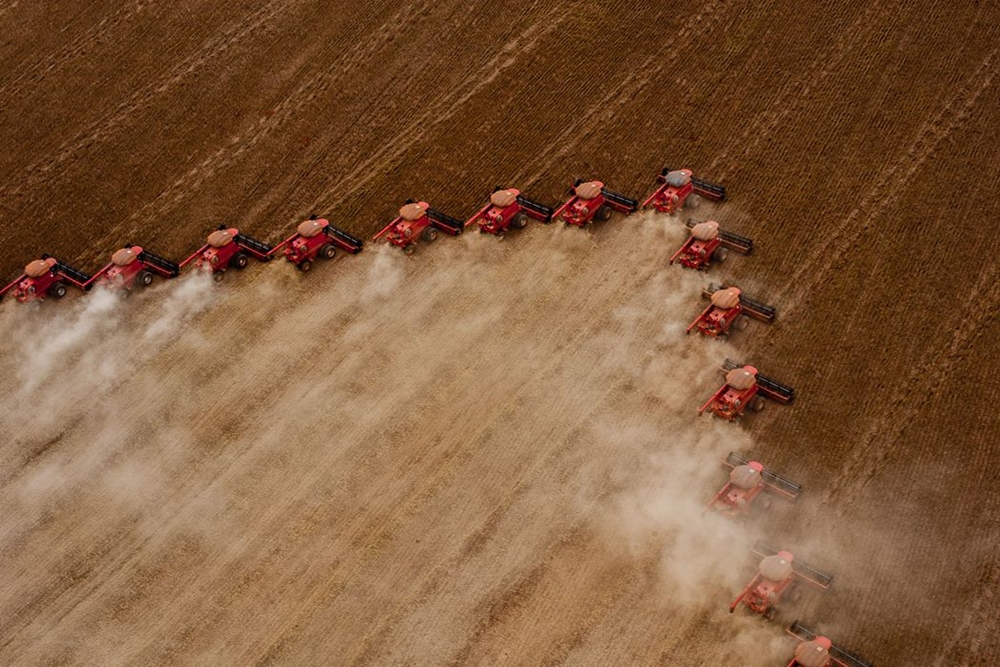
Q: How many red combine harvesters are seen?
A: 14